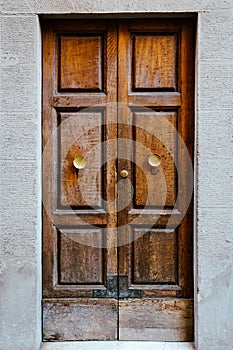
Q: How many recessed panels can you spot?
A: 6